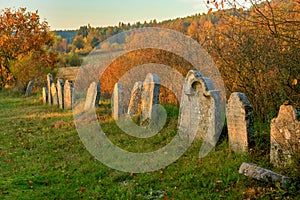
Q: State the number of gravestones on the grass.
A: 14